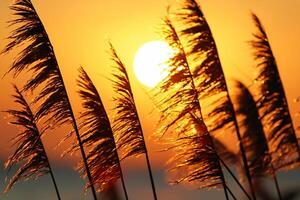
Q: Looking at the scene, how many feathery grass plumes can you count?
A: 8